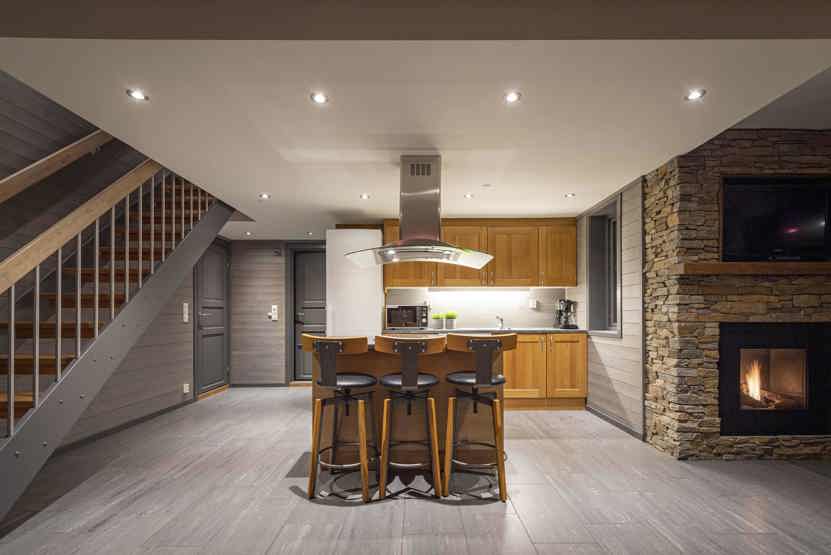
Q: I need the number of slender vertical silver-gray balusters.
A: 15